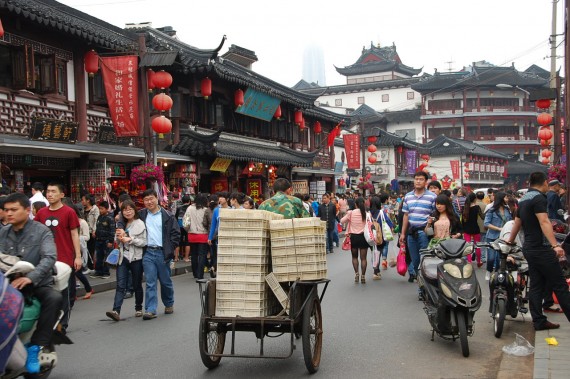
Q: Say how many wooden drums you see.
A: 0